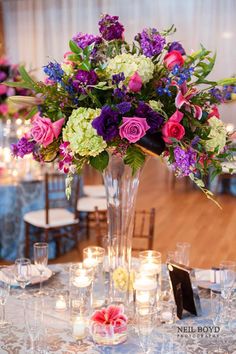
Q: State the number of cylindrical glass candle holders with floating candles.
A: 4